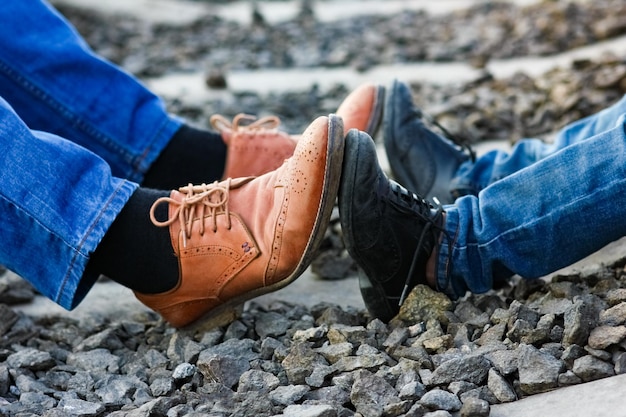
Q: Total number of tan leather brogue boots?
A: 2